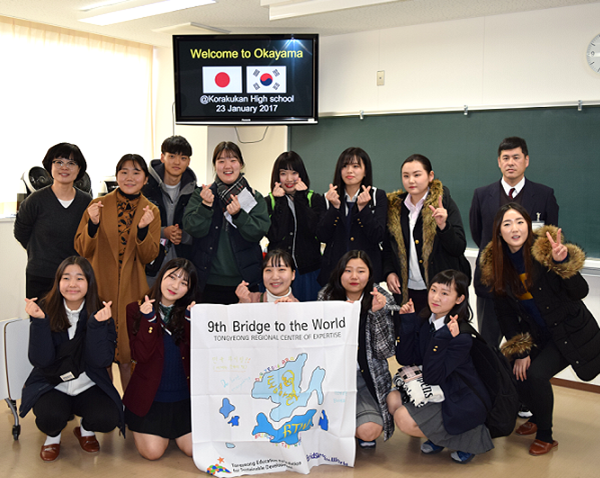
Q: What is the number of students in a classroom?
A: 12